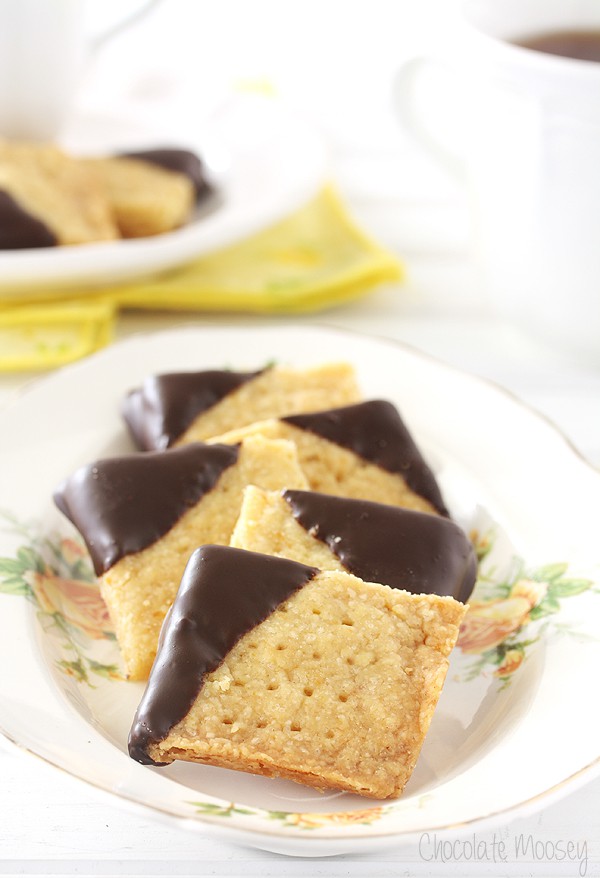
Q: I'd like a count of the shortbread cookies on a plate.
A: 5